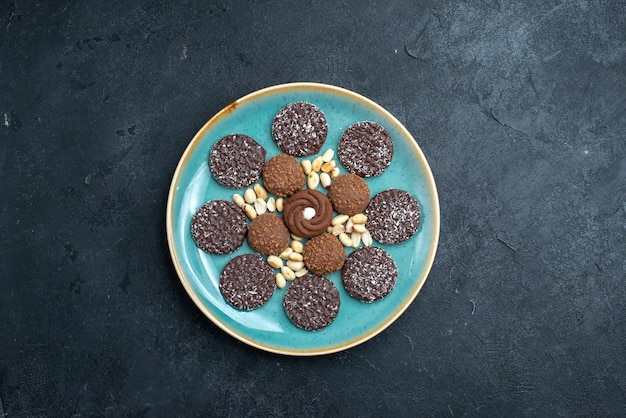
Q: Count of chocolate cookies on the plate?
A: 13